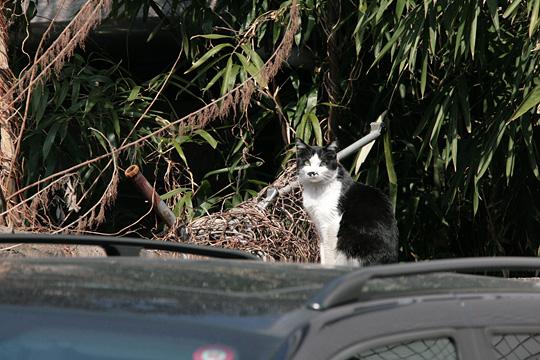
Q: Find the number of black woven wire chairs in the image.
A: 0